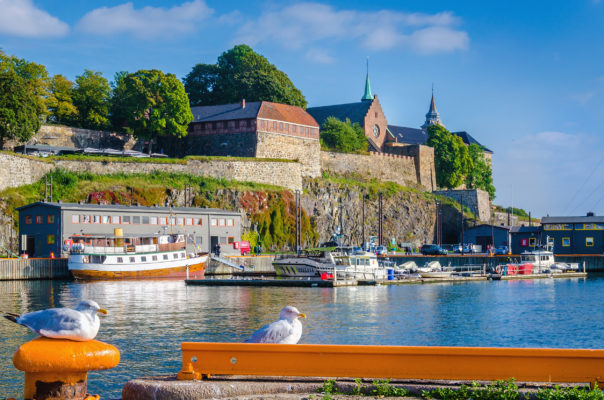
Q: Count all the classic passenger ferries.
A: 1